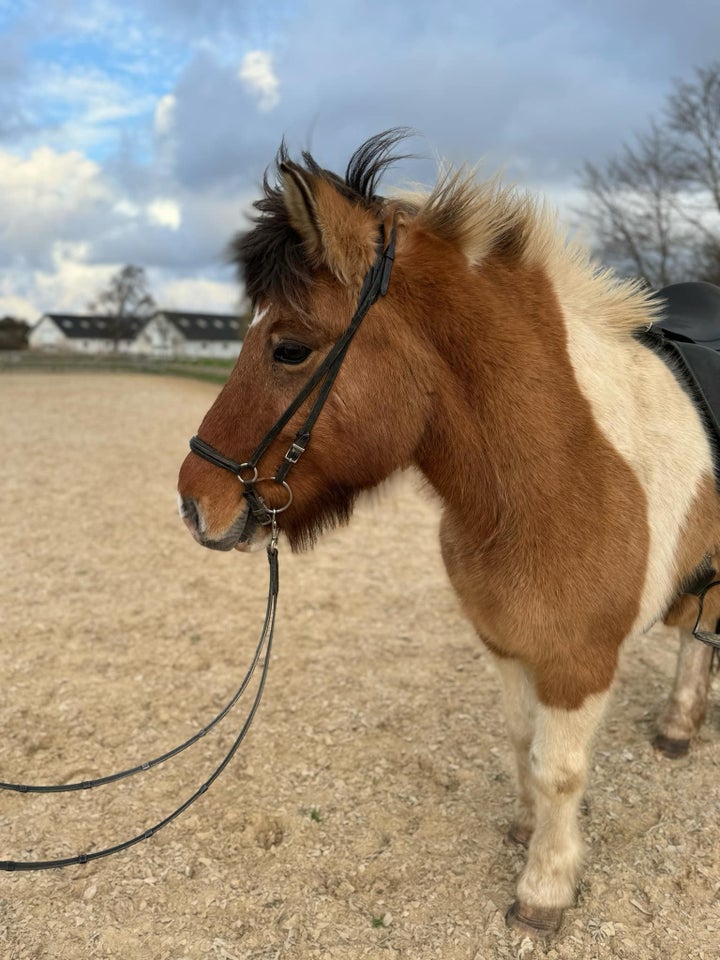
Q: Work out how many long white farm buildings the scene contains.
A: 2